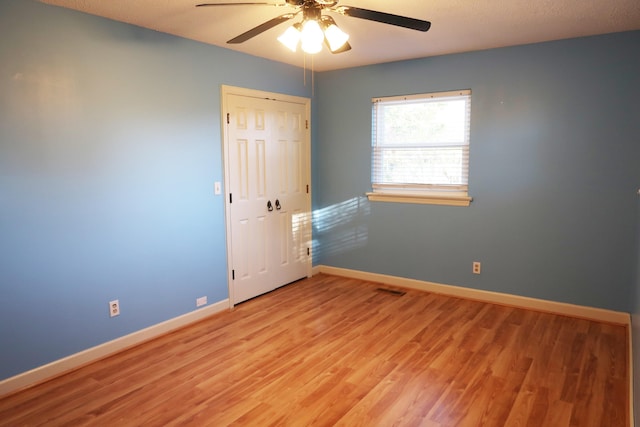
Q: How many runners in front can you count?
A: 0